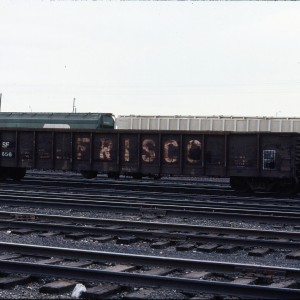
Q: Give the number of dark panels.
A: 13